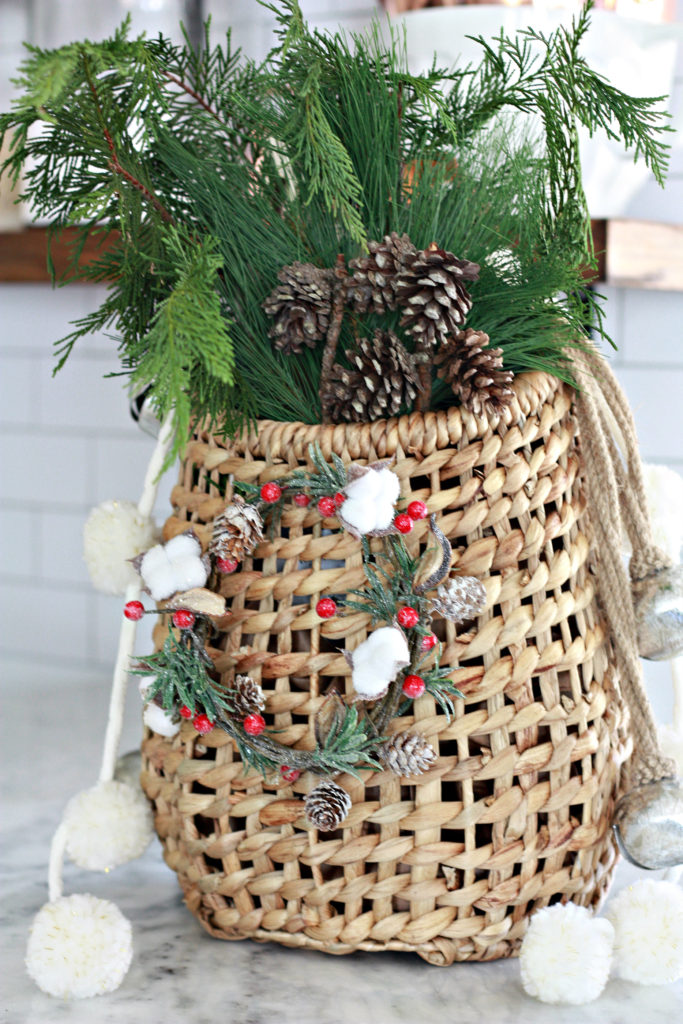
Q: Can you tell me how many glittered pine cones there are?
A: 5